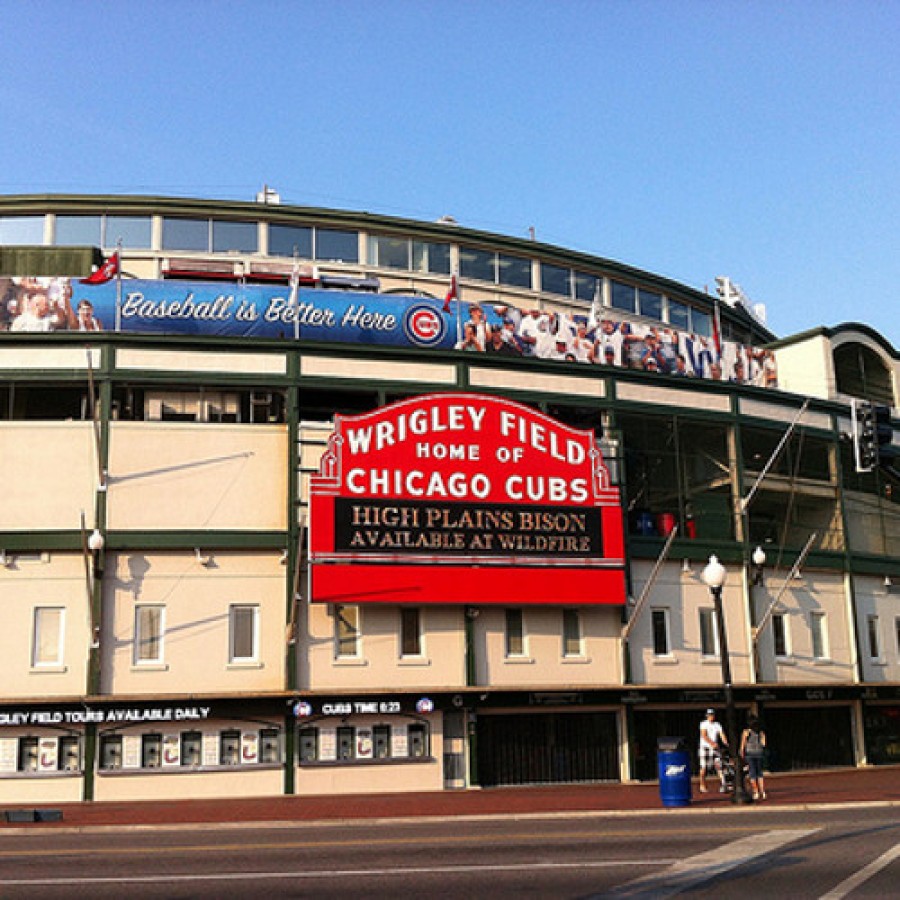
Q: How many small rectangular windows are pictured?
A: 13